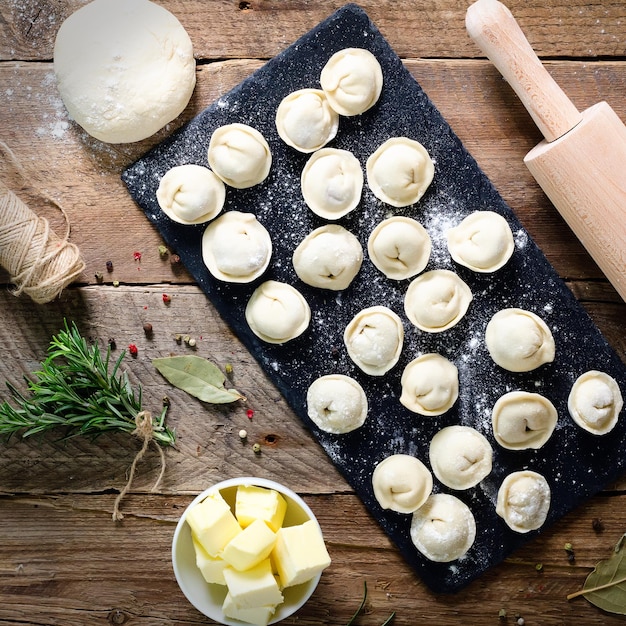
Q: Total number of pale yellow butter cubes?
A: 7